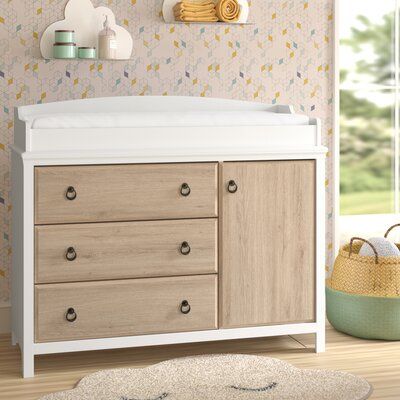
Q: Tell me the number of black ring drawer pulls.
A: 7